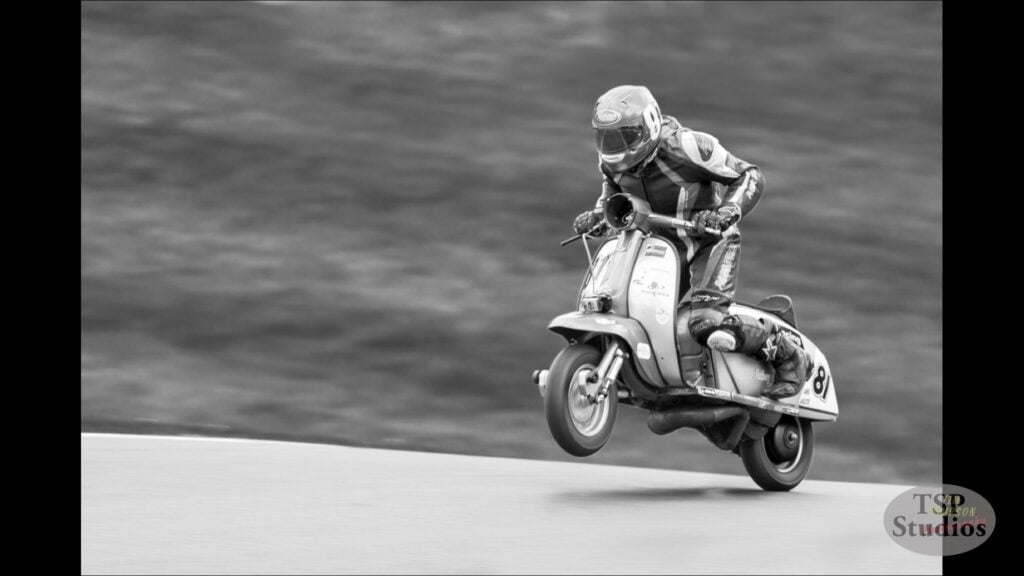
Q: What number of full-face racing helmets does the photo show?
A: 1